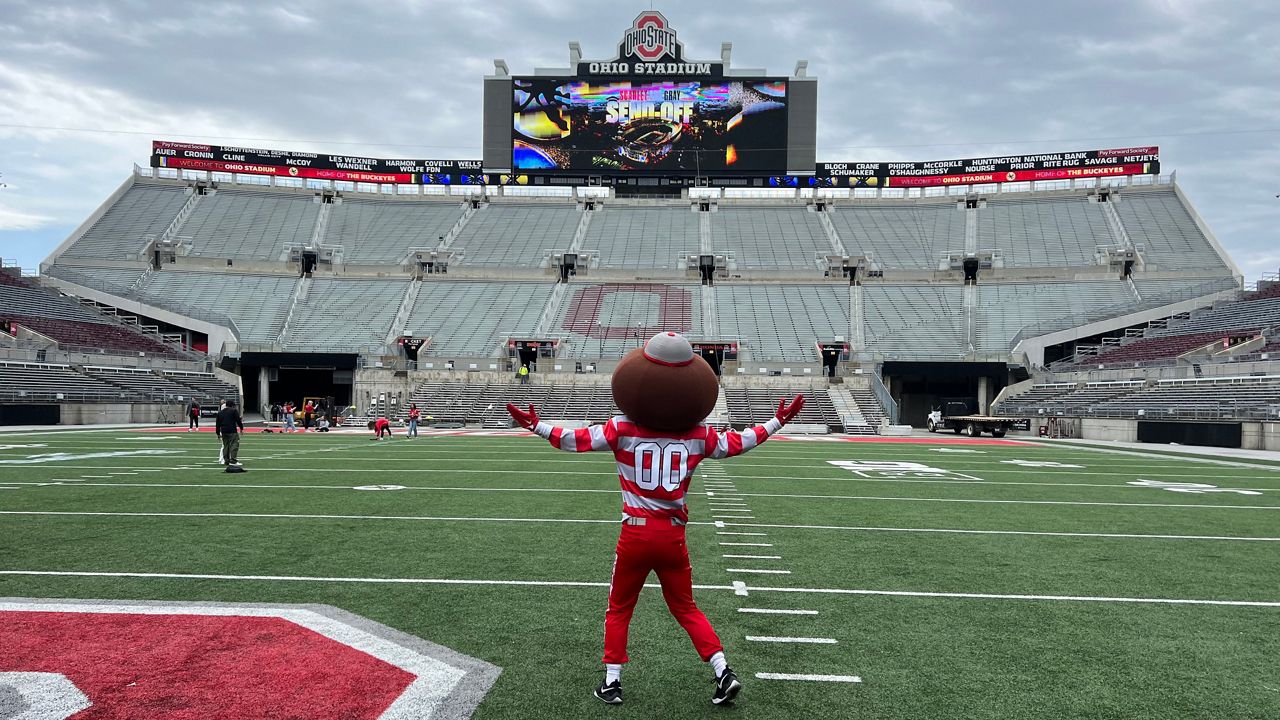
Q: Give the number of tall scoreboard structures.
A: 1